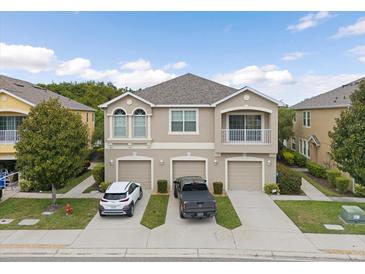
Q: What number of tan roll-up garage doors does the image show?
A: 3